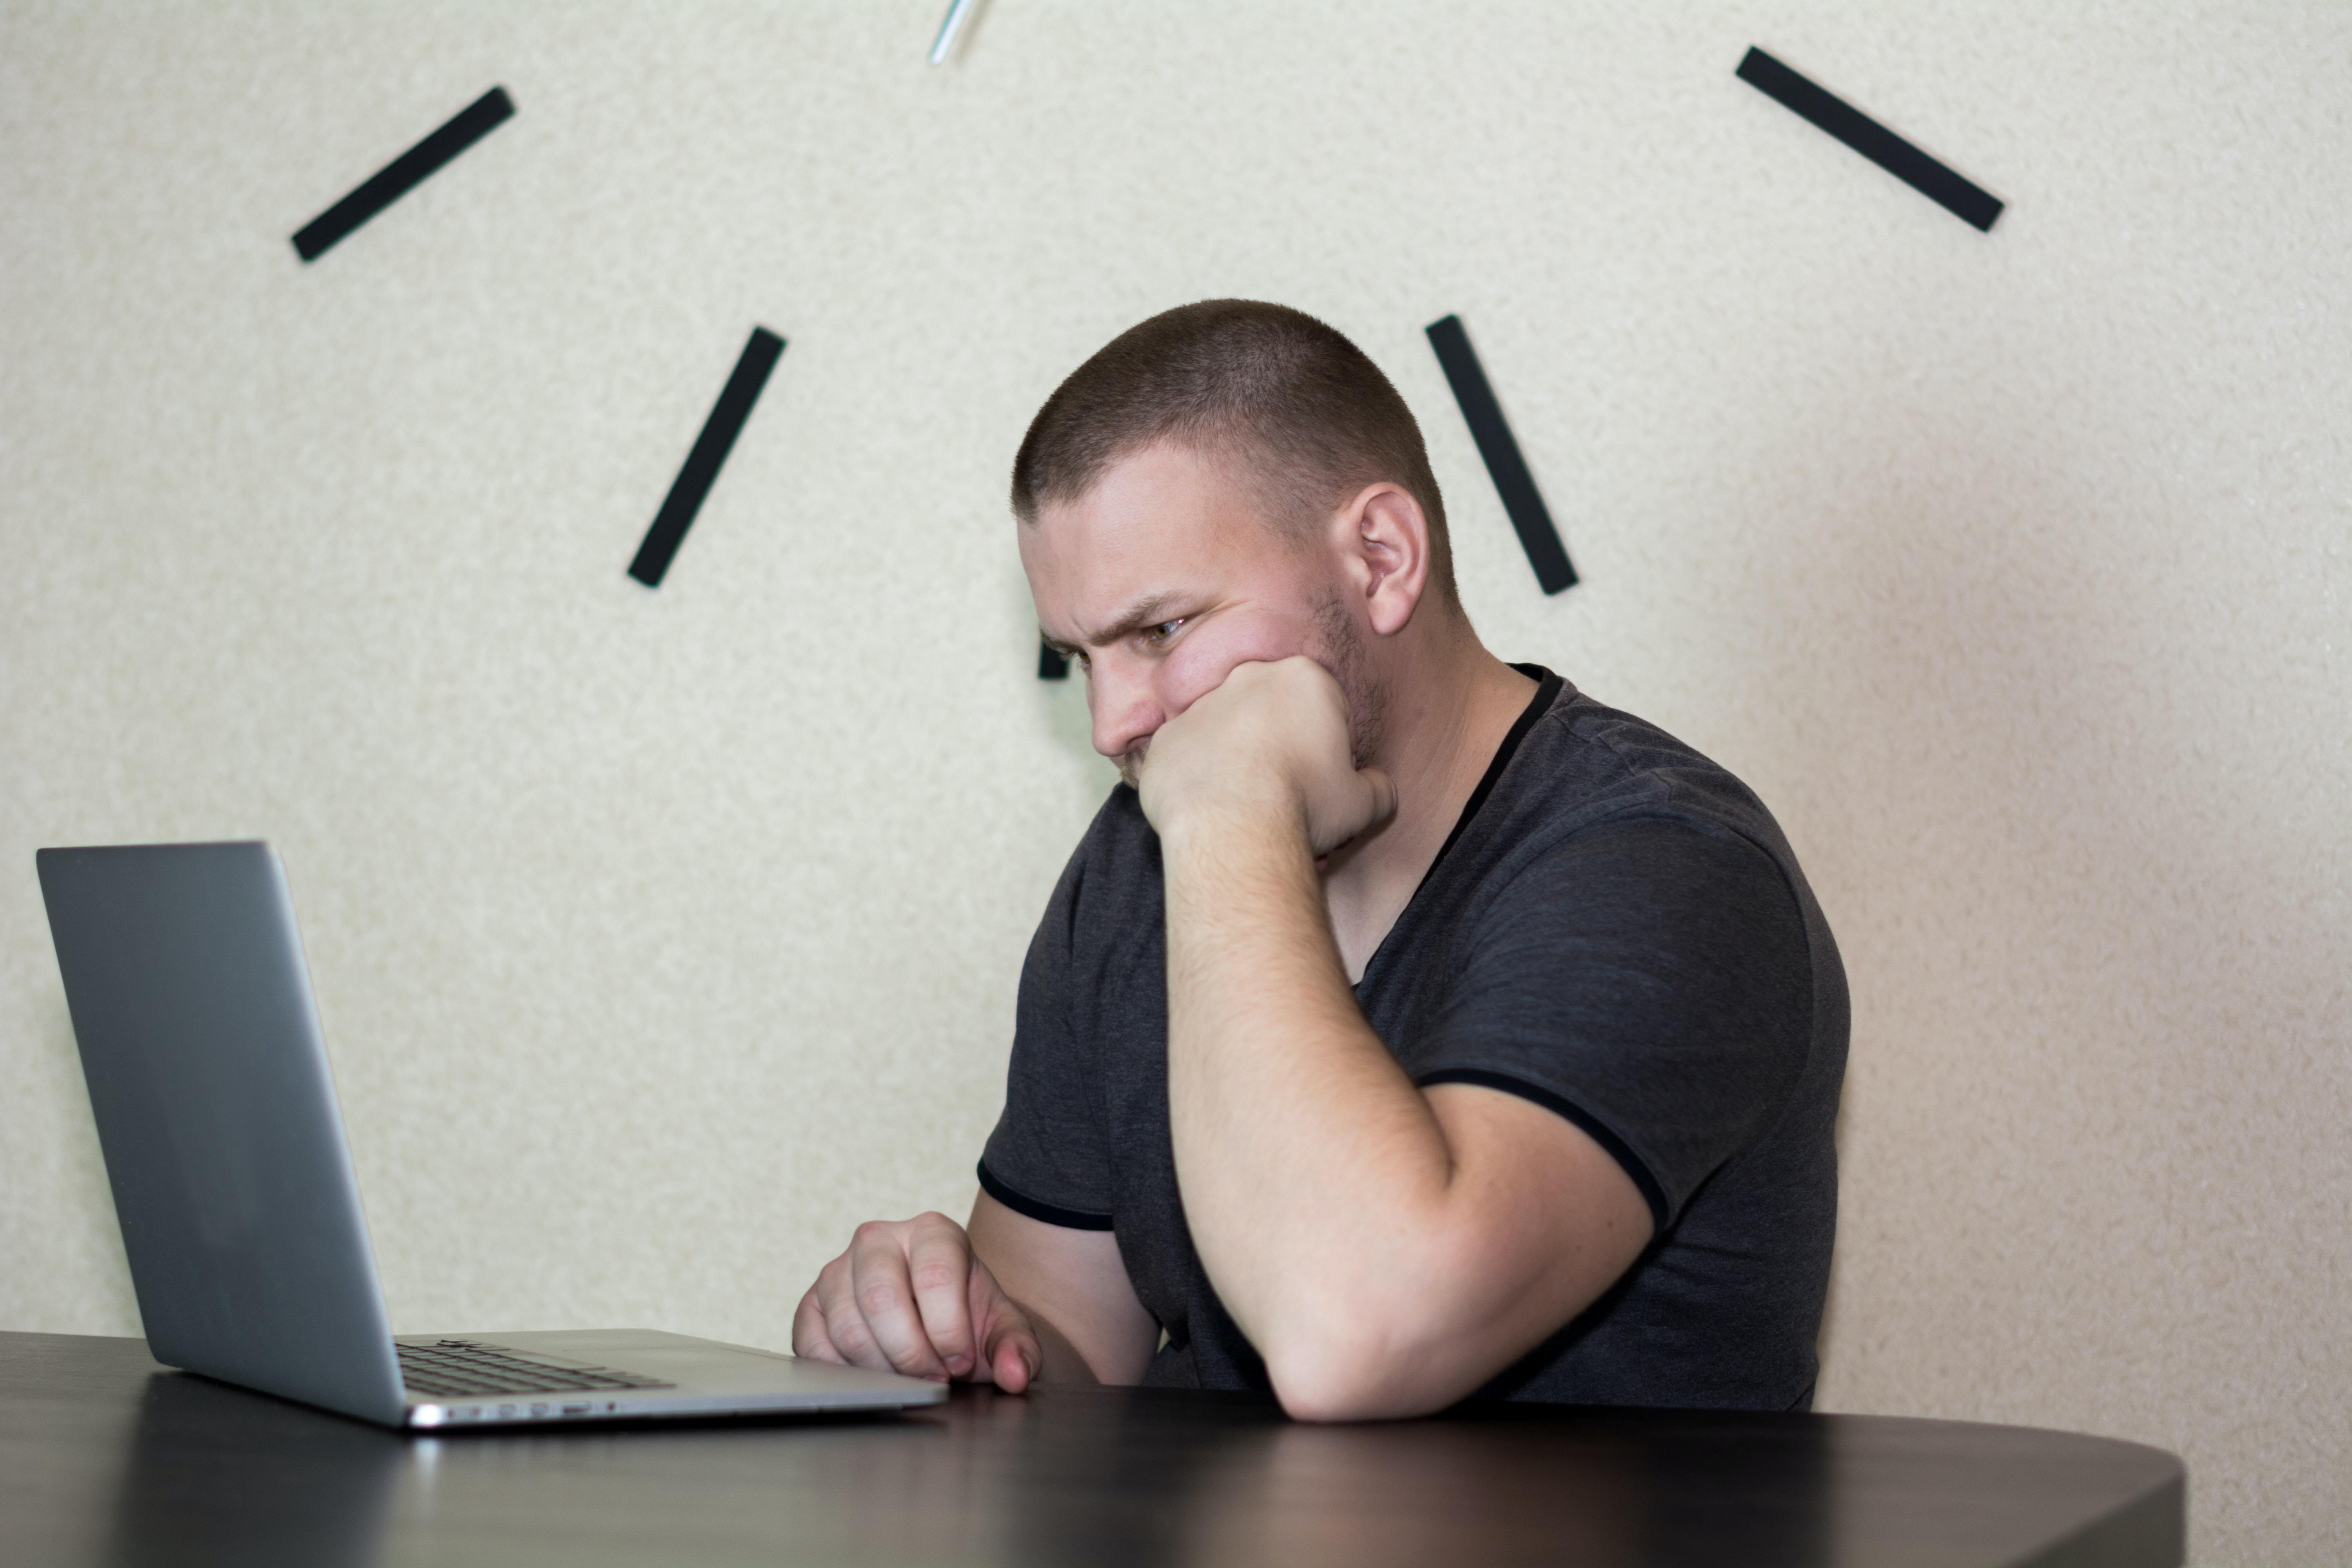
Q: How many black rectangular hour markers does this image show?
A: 5